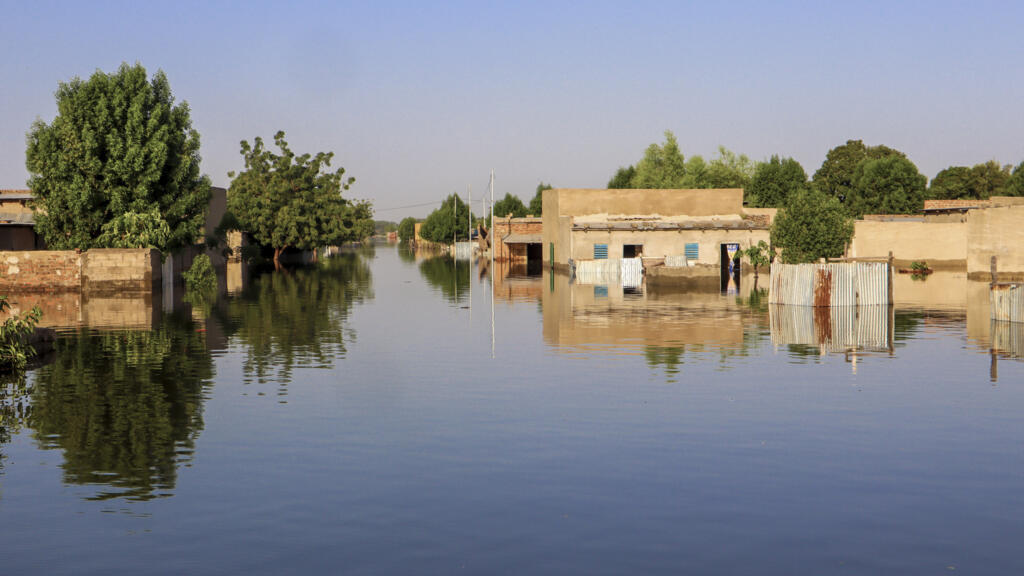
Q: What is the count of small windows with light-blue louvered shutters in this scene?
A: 2